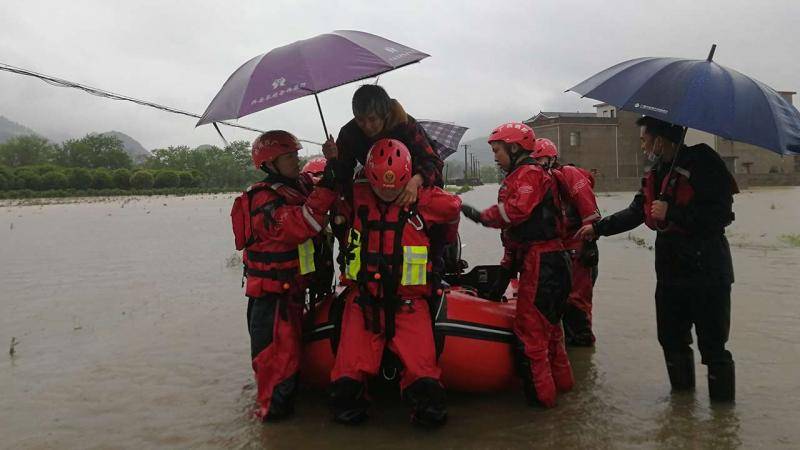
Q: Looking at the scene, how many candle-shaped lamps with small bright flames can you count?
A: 0